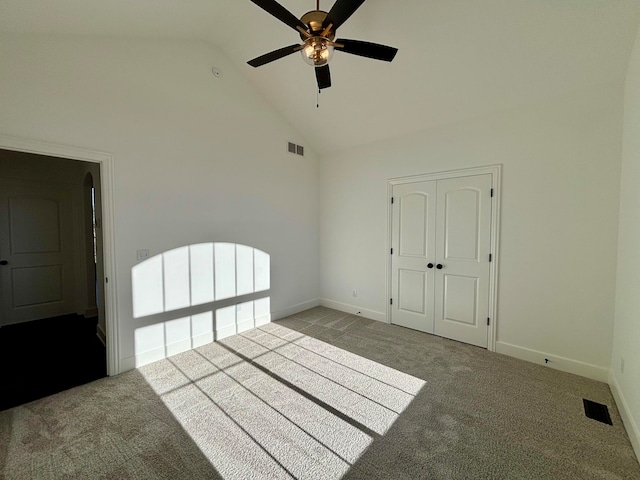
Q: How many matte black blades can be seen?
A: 5